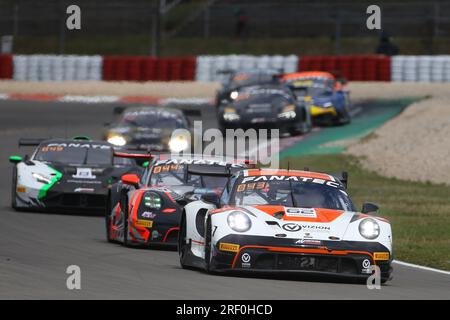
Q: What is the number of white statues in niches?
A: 0